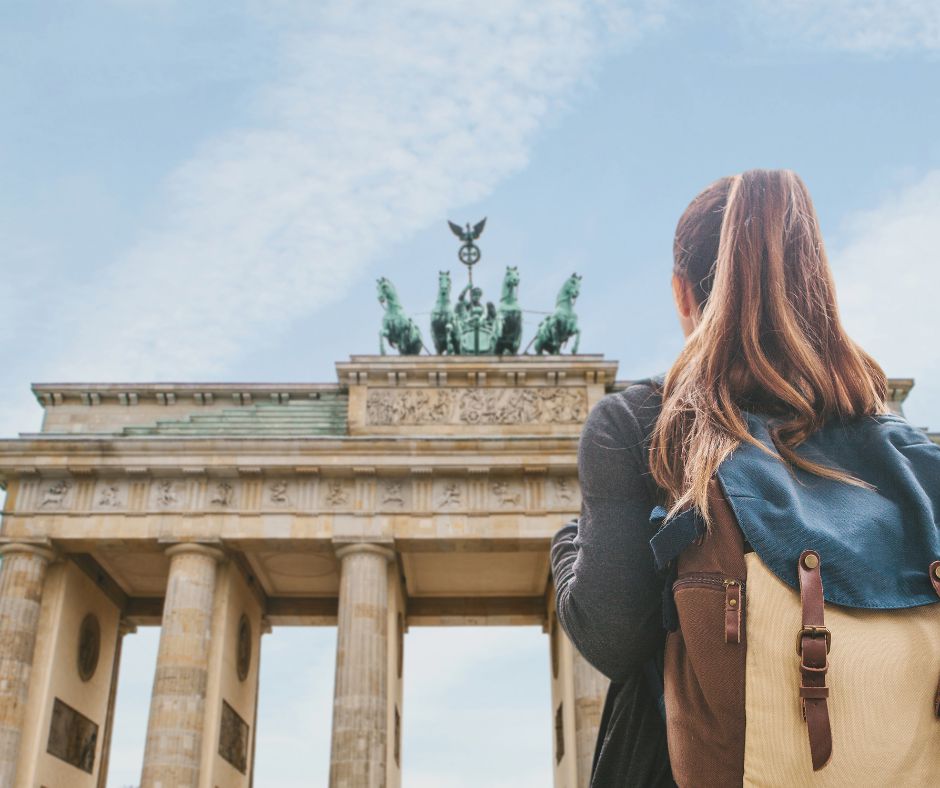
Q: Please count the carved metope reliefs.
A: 10